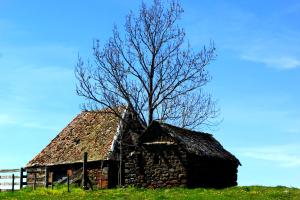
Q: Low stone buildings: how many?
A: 2